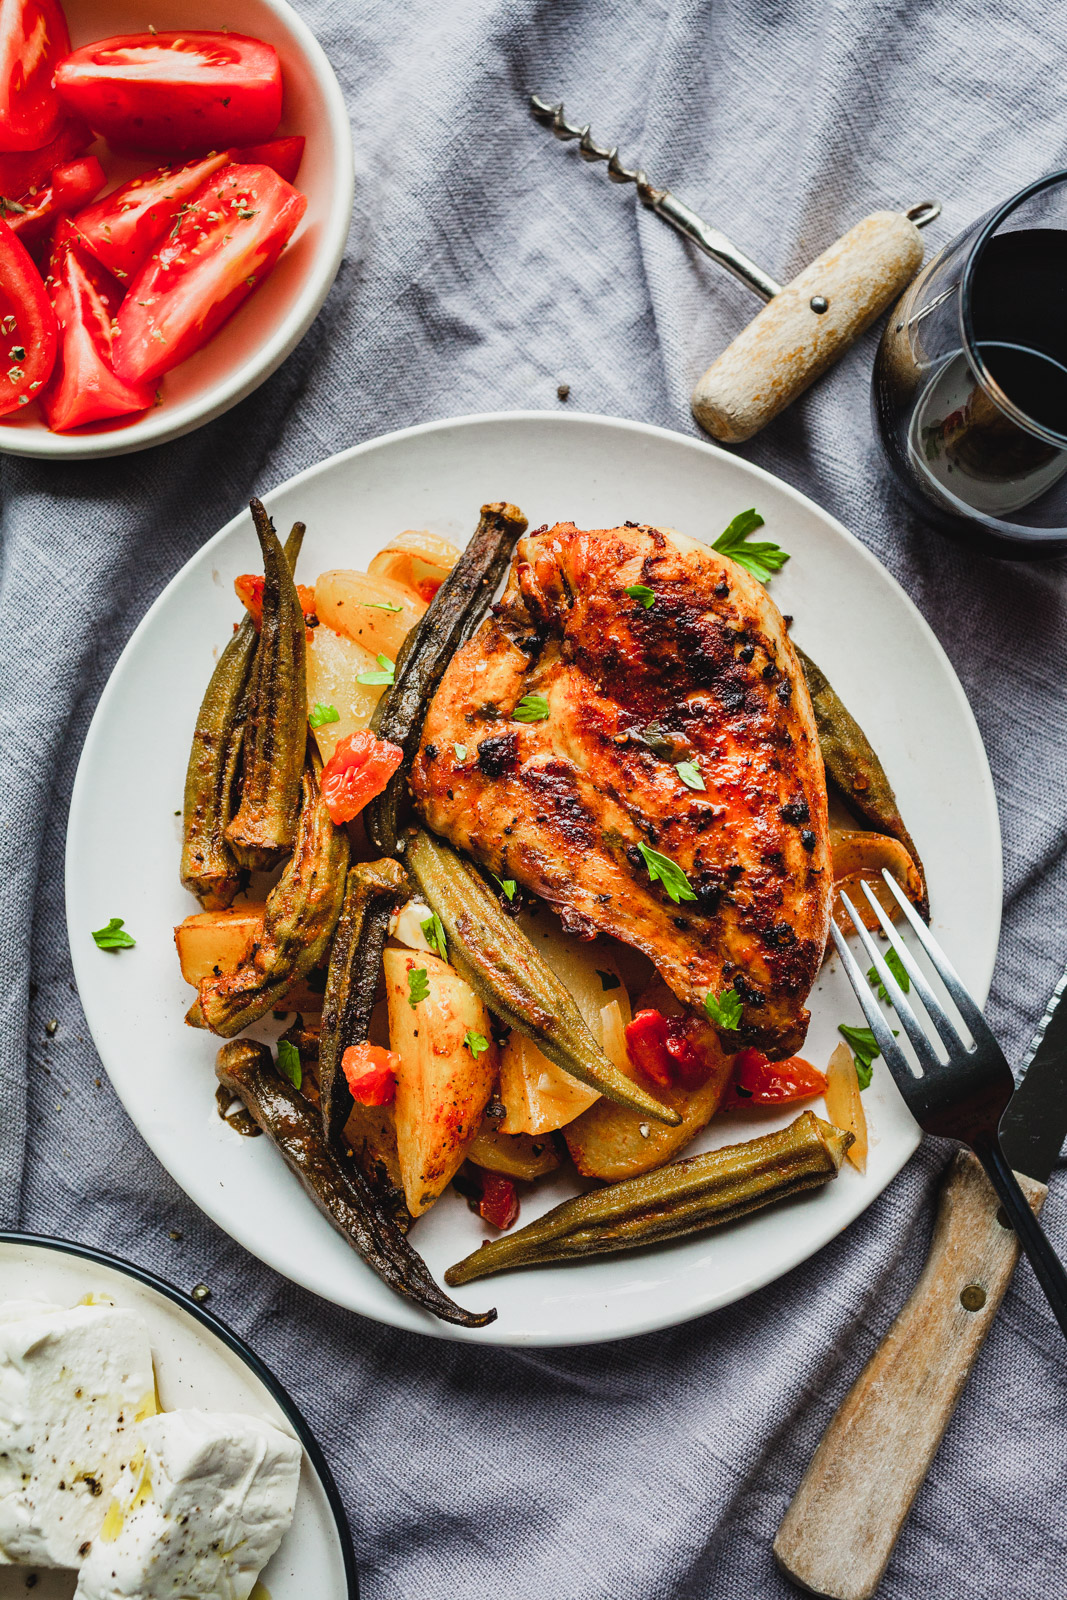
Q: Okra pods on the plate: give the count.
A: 9